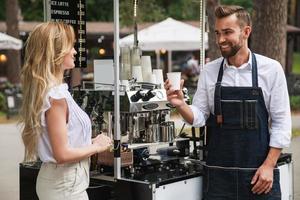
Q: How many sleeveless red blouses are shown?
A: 0